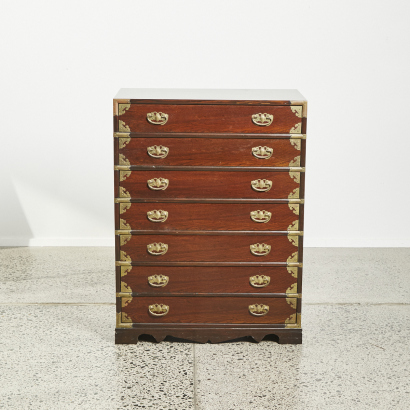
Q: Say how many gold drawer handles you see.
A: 14